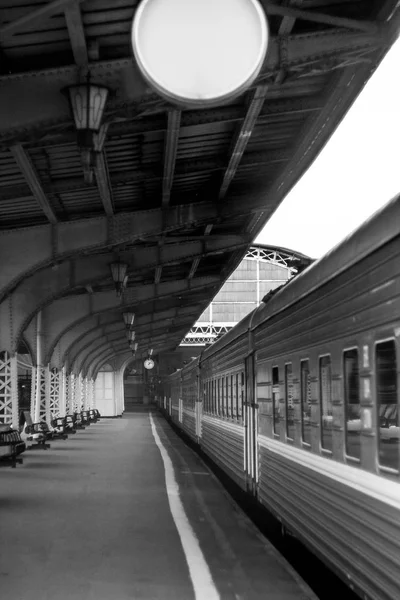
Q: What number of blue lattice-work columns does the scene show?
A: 0